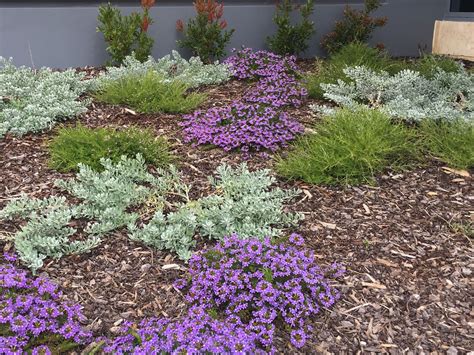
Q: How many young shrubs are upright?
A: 4